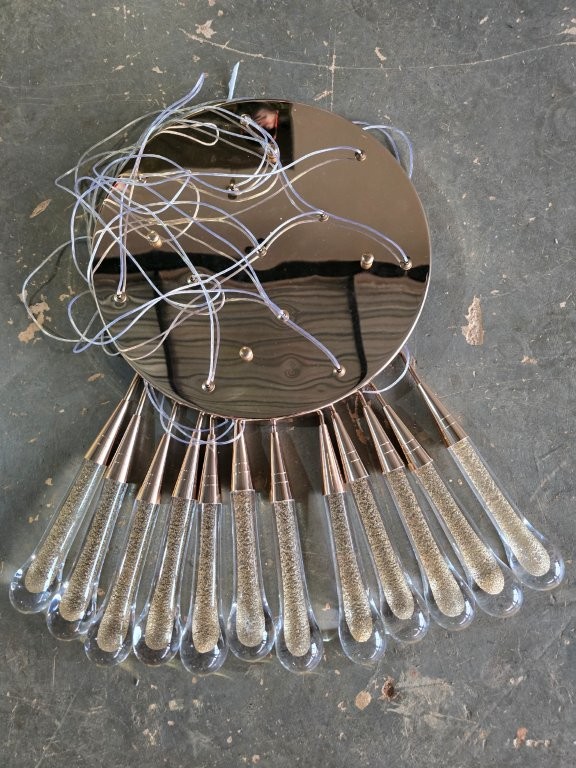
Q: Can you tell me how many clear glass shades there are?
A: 12